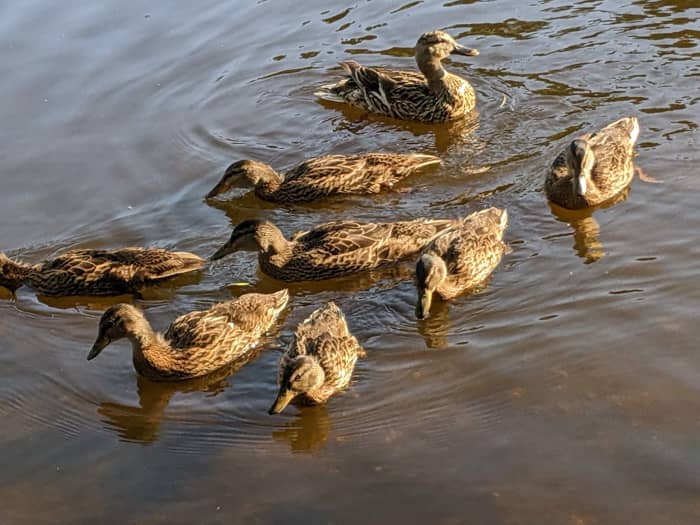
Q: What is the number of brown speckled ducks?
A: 8